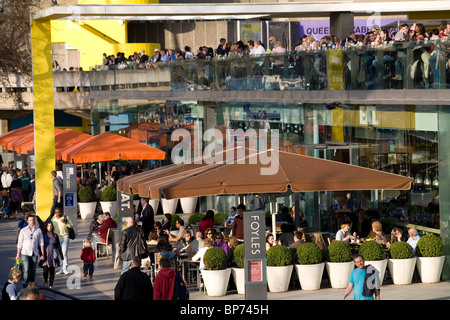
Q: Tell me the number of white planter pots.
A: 14